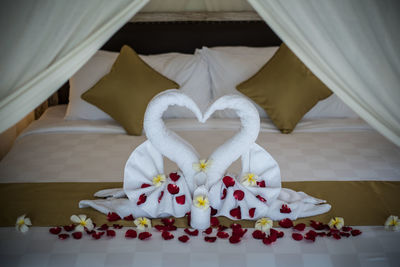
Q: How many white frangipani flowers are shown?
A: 10